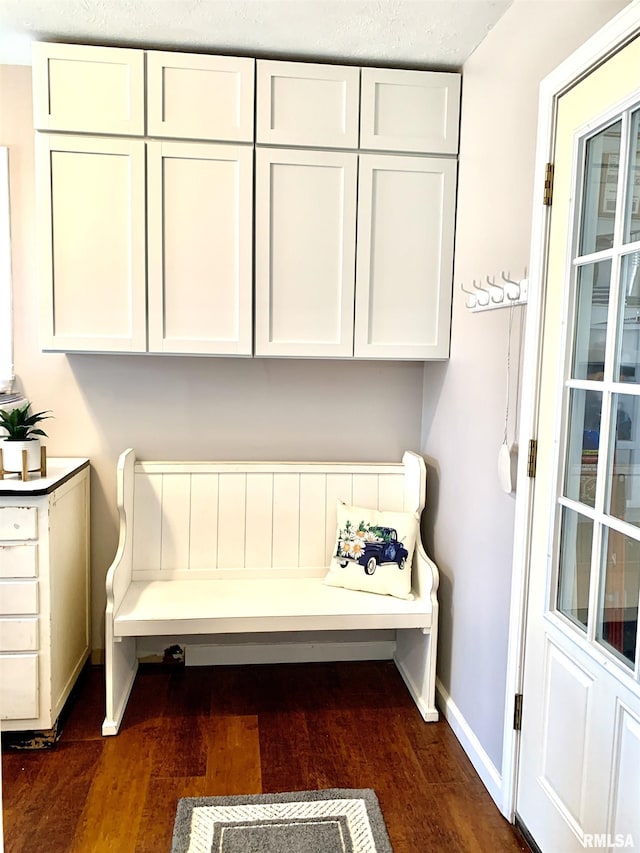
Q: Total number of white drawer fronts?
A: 5